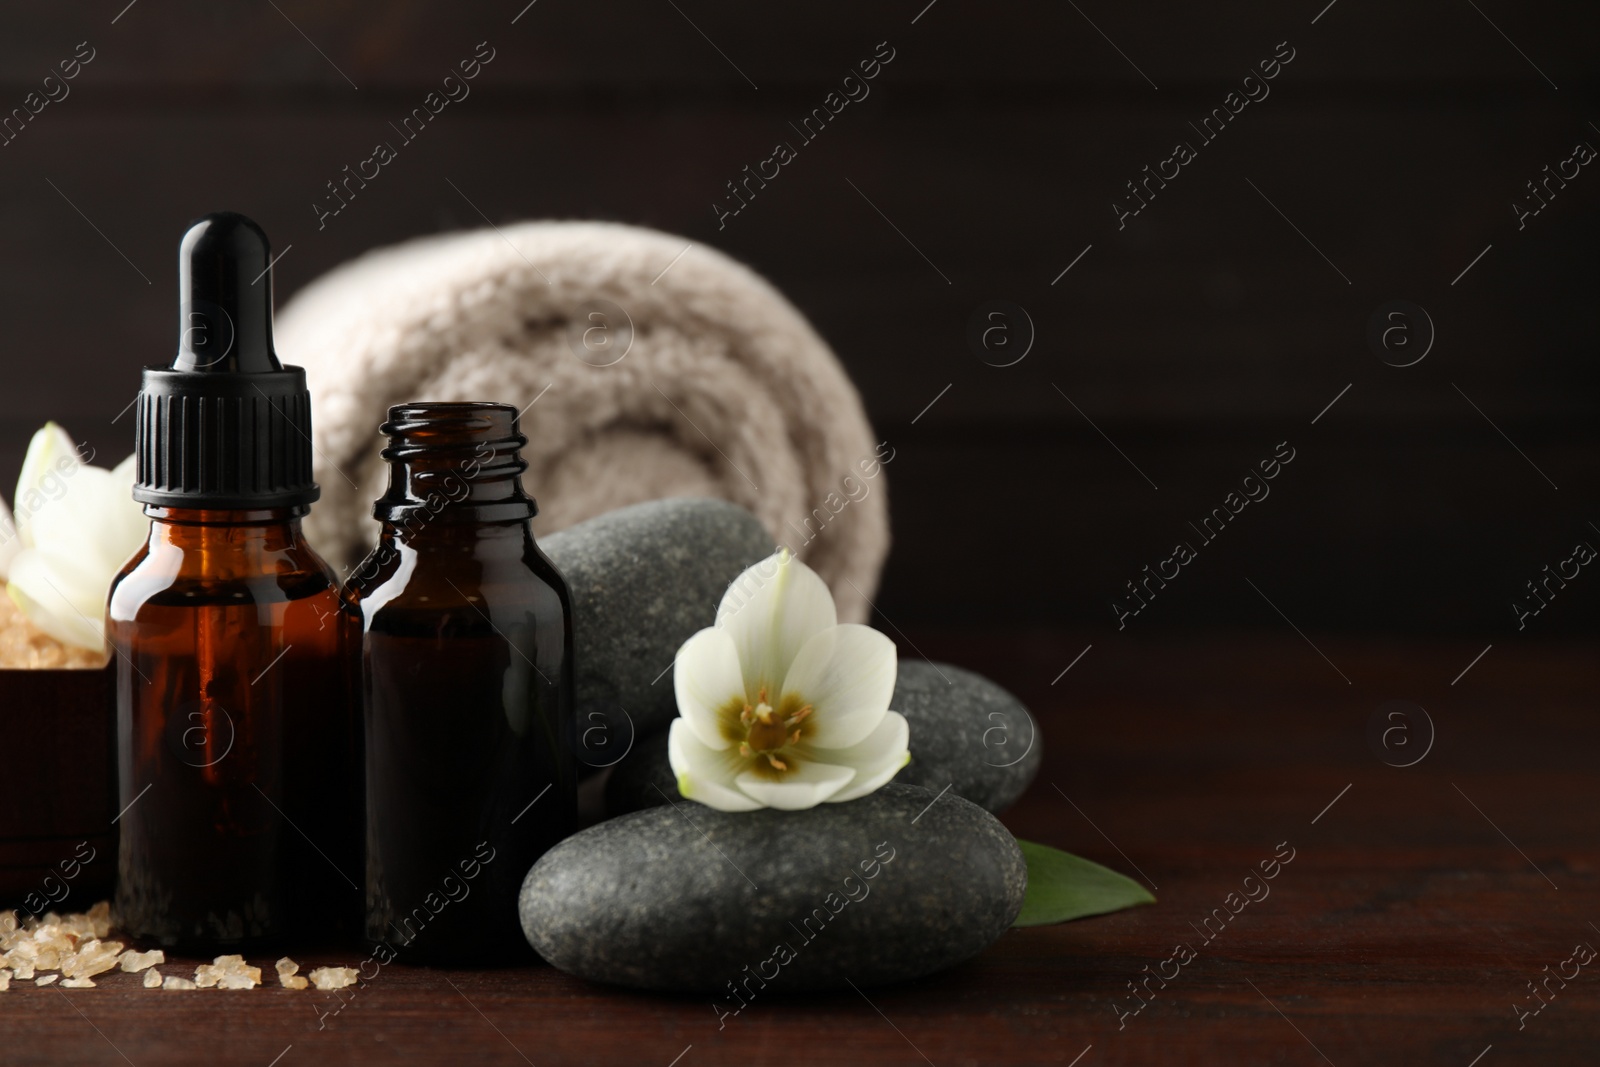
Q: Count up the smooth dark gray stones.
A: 3